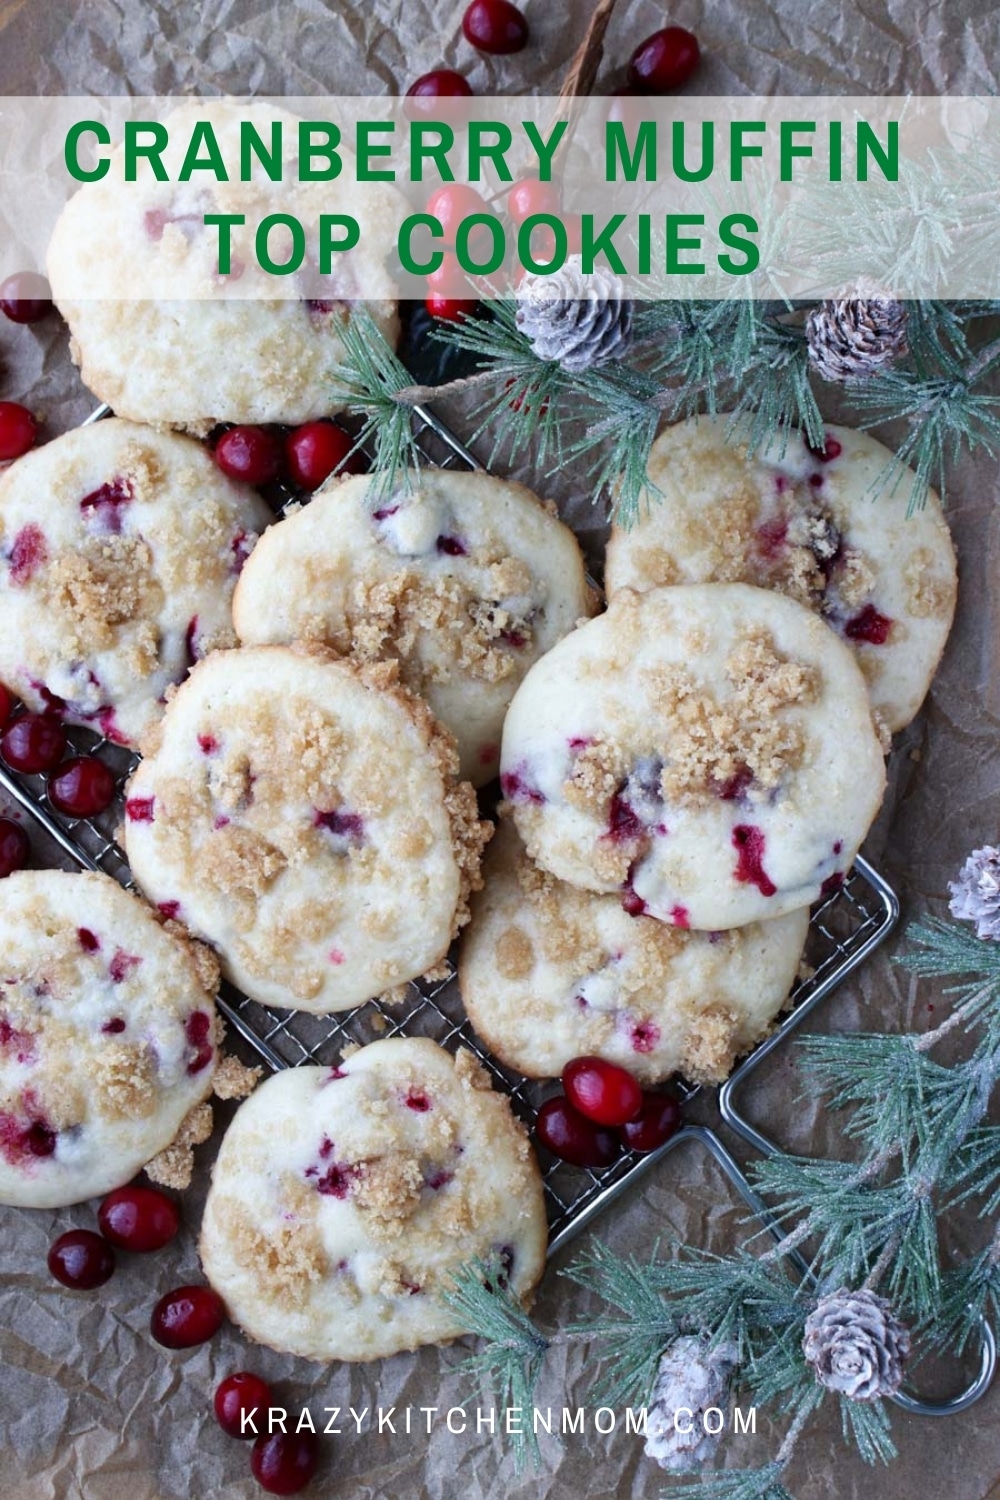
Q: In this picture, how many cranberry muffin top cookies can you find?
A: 9